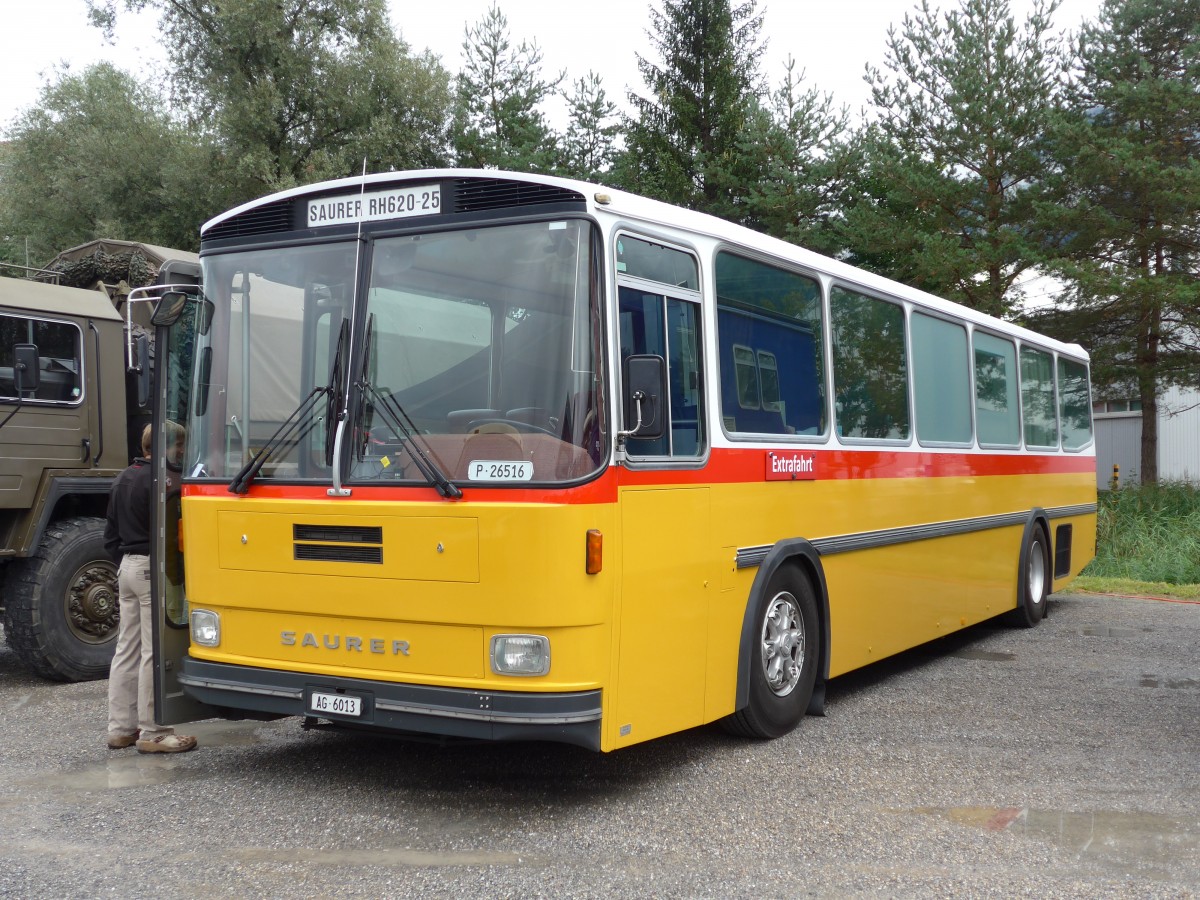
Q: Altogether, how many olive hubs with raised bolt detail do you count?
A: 1